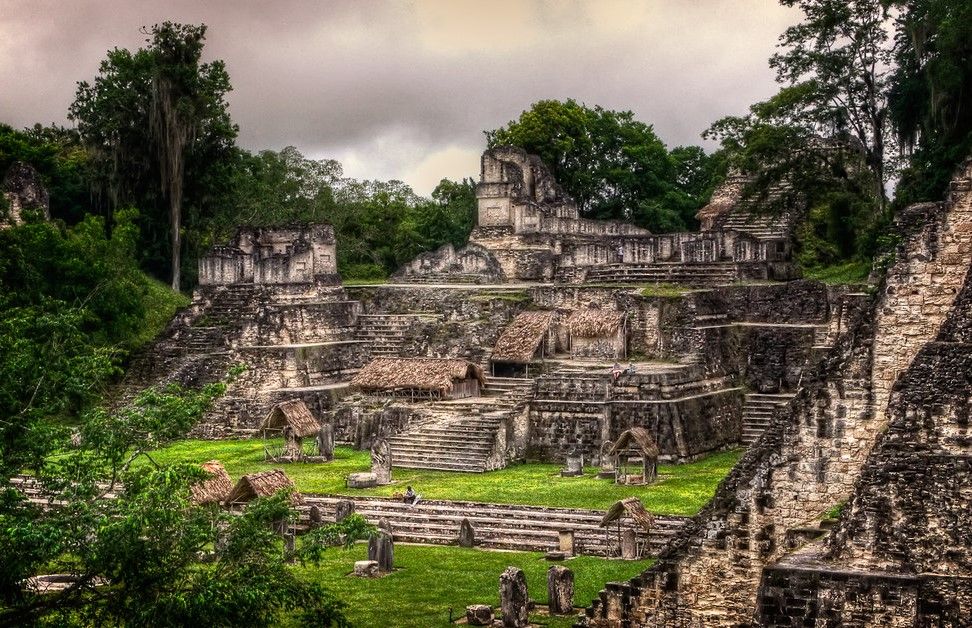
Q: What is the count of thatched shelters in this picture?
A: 8